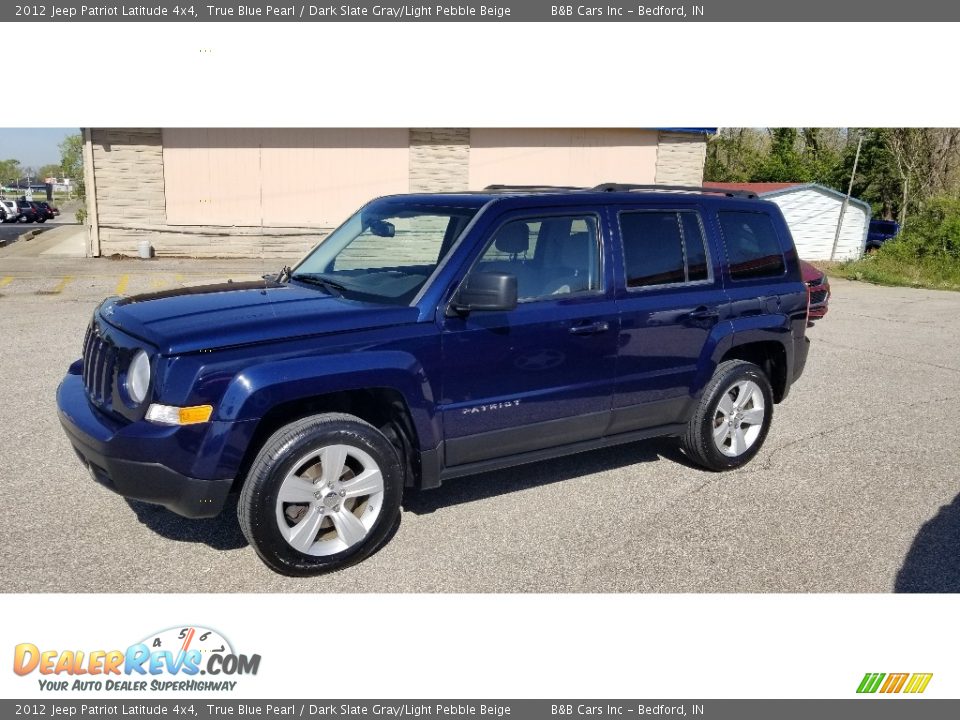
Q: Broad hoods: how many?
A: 1